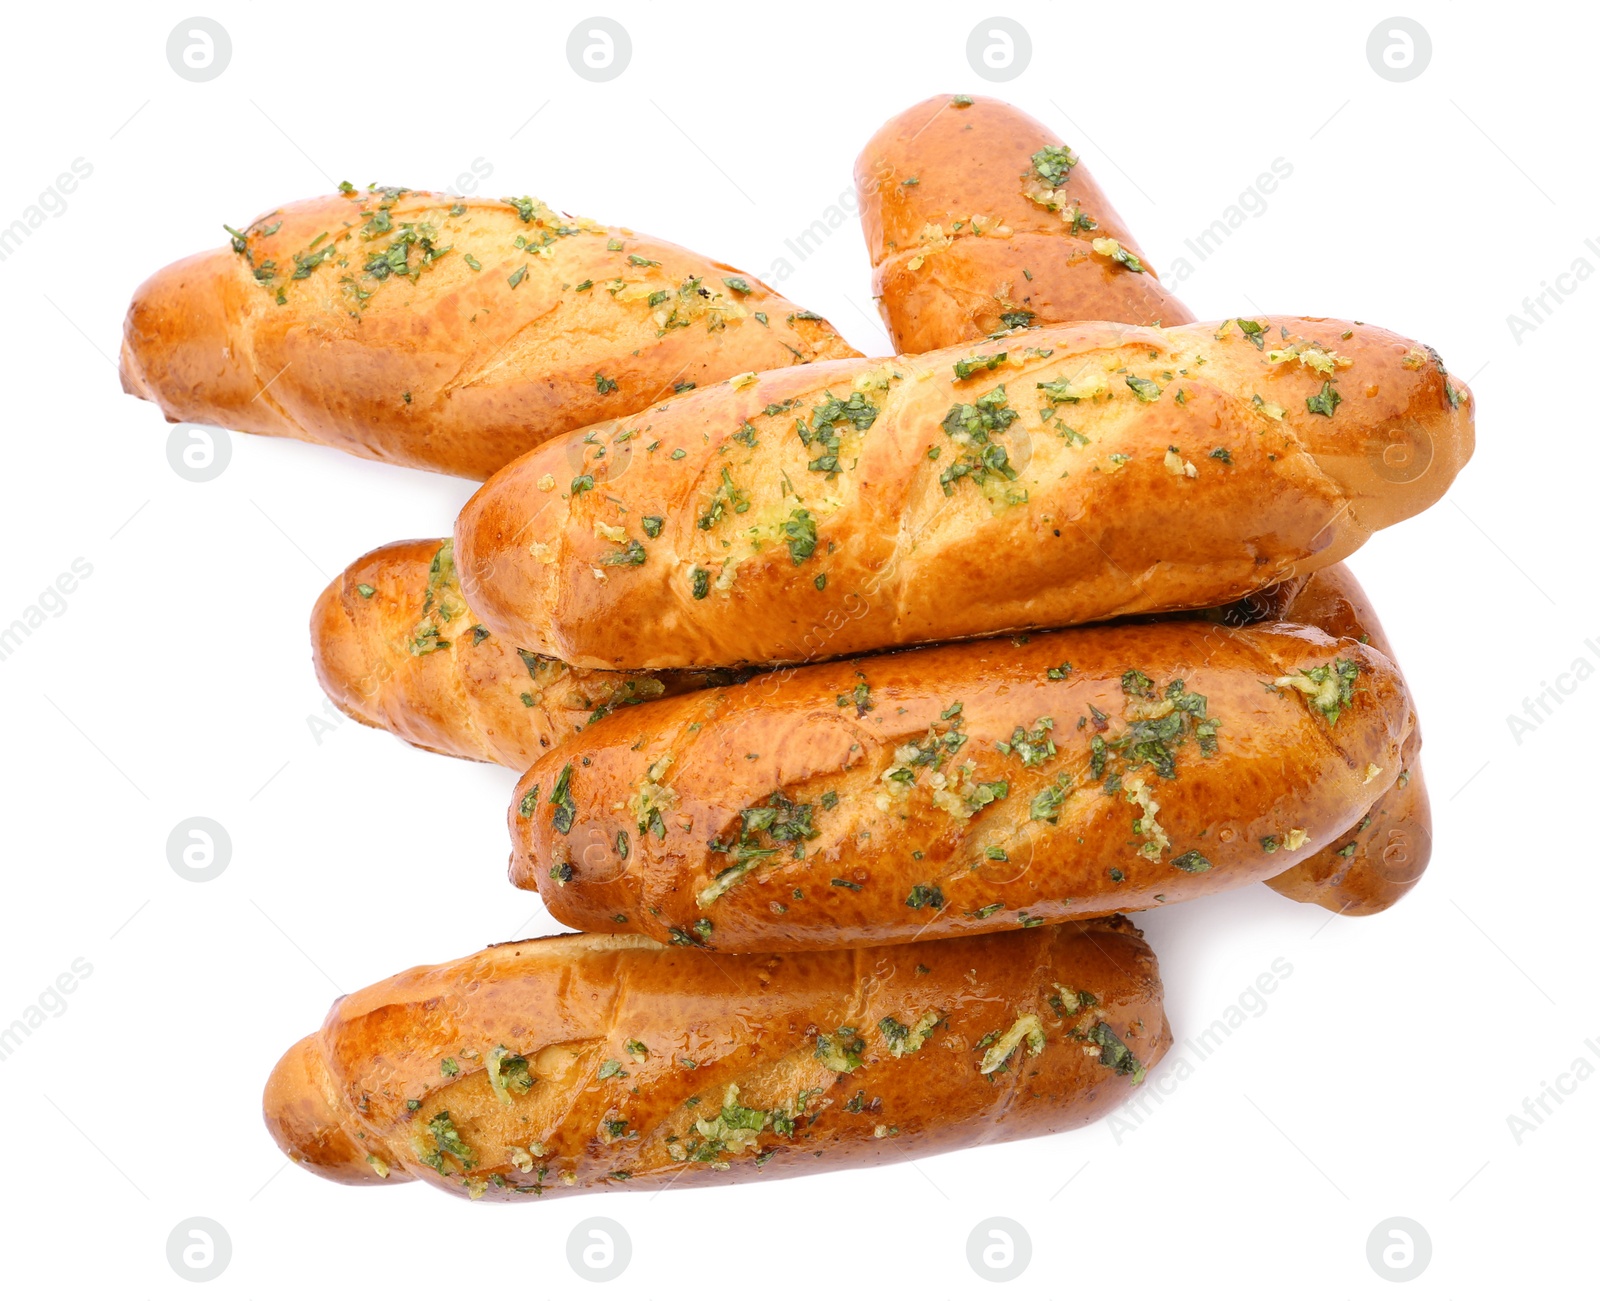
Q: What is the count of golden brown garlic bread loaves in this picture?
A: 6